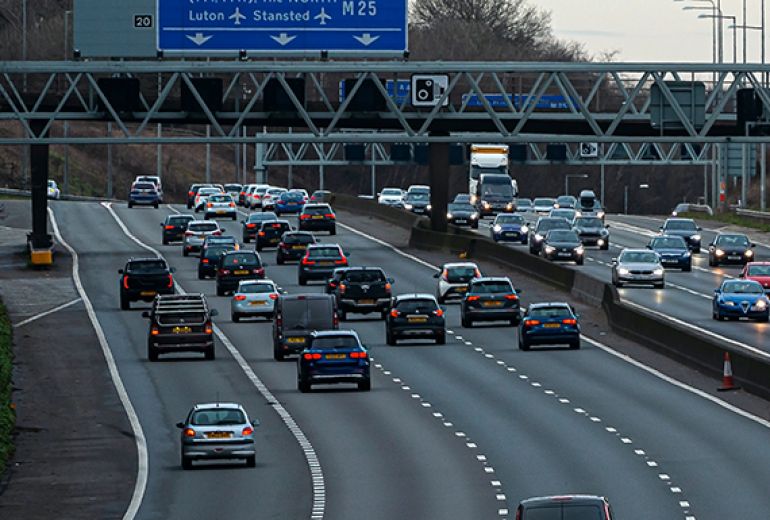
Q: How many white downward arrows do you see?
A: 3